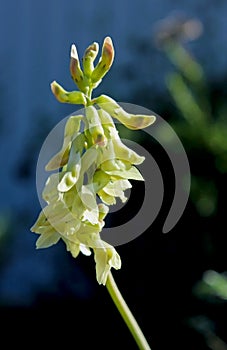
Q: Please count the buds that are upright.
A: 3